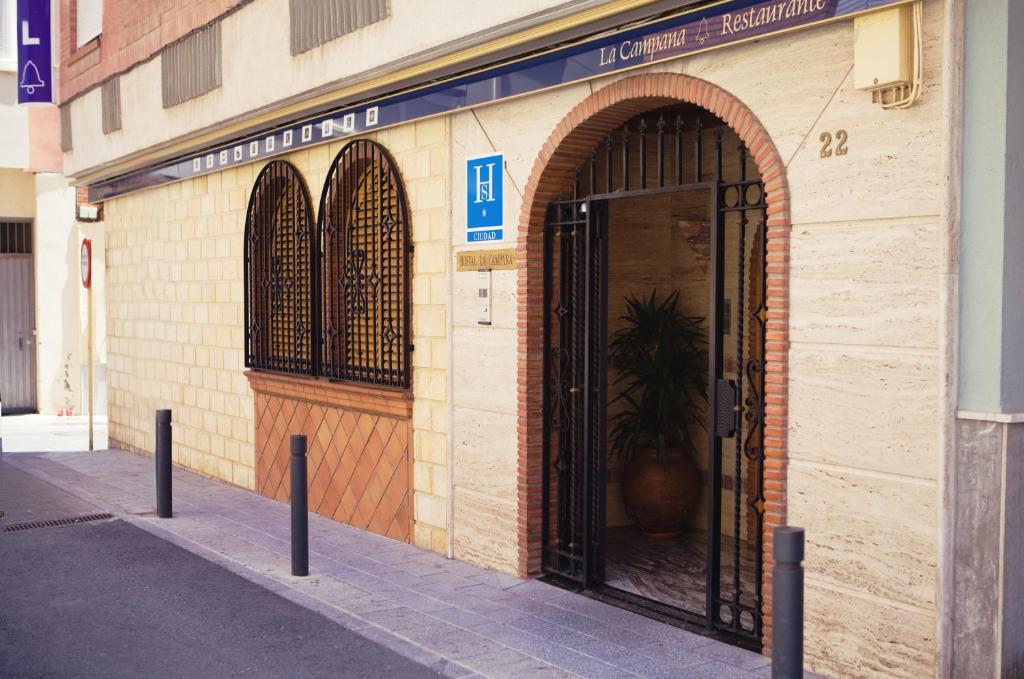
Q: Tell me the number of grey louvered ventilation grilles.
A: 4